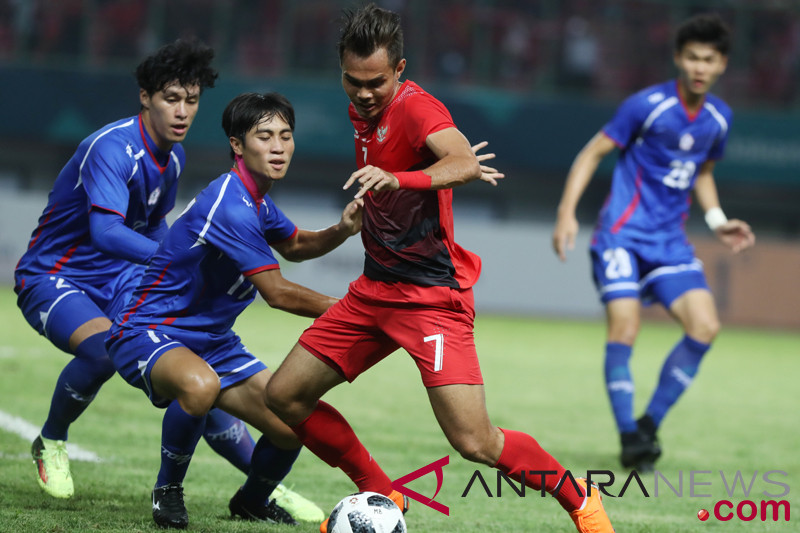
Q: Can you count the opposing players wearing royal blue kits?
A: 3